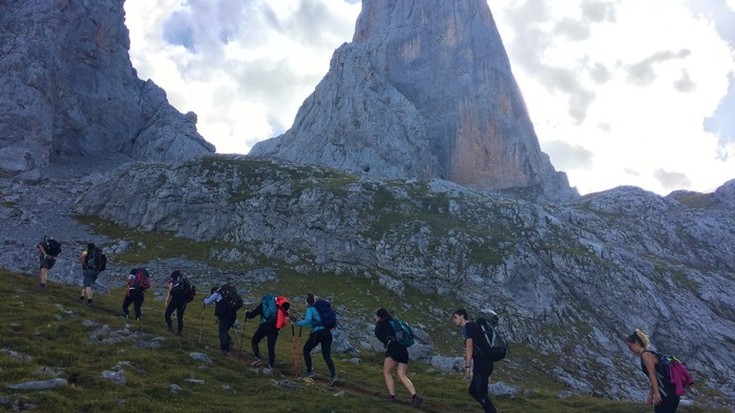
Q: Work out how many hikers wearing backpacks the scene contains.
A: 10